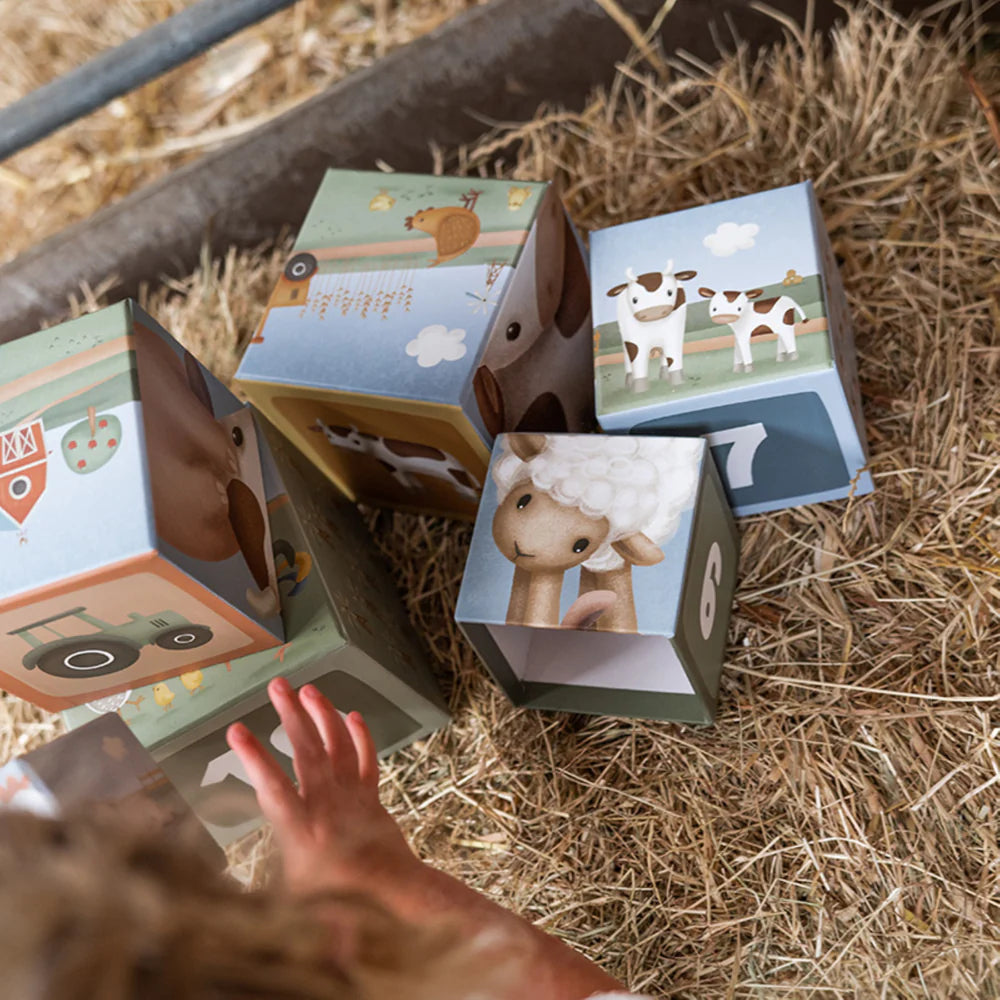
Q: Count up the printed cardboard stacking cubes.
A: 6